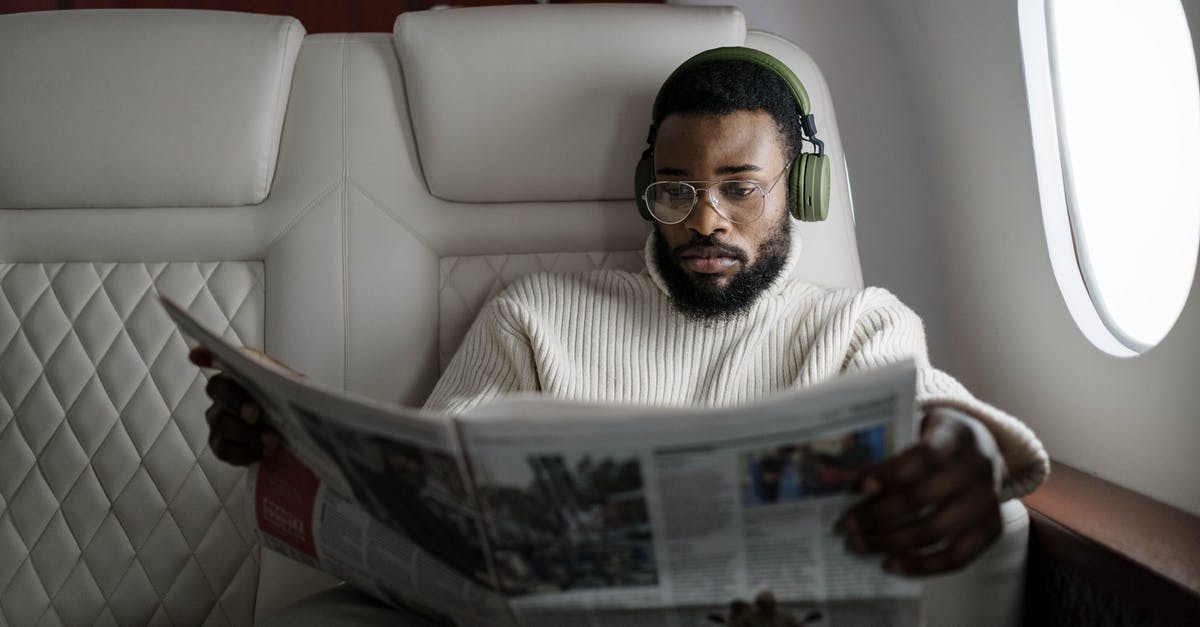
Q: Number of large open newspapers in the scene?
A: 1